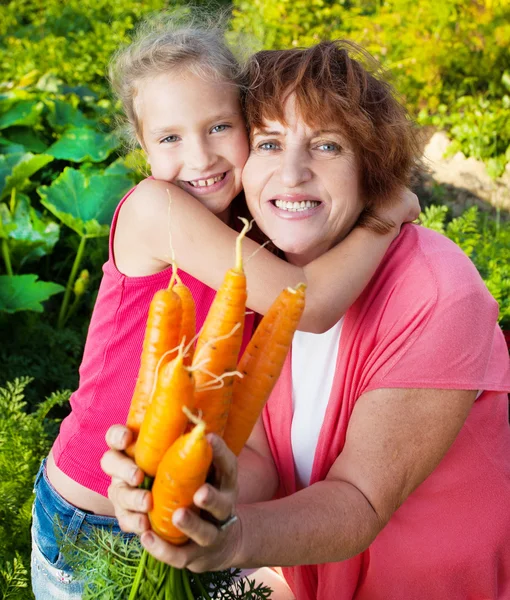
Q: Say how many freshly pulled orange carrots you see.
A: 6